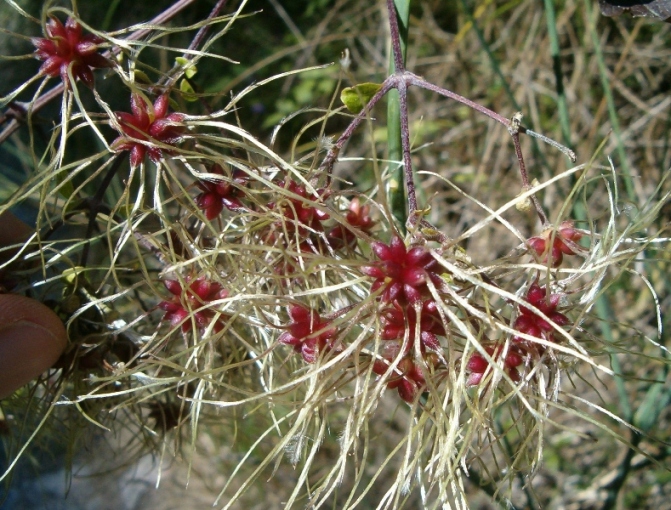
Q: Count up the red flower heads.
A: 13